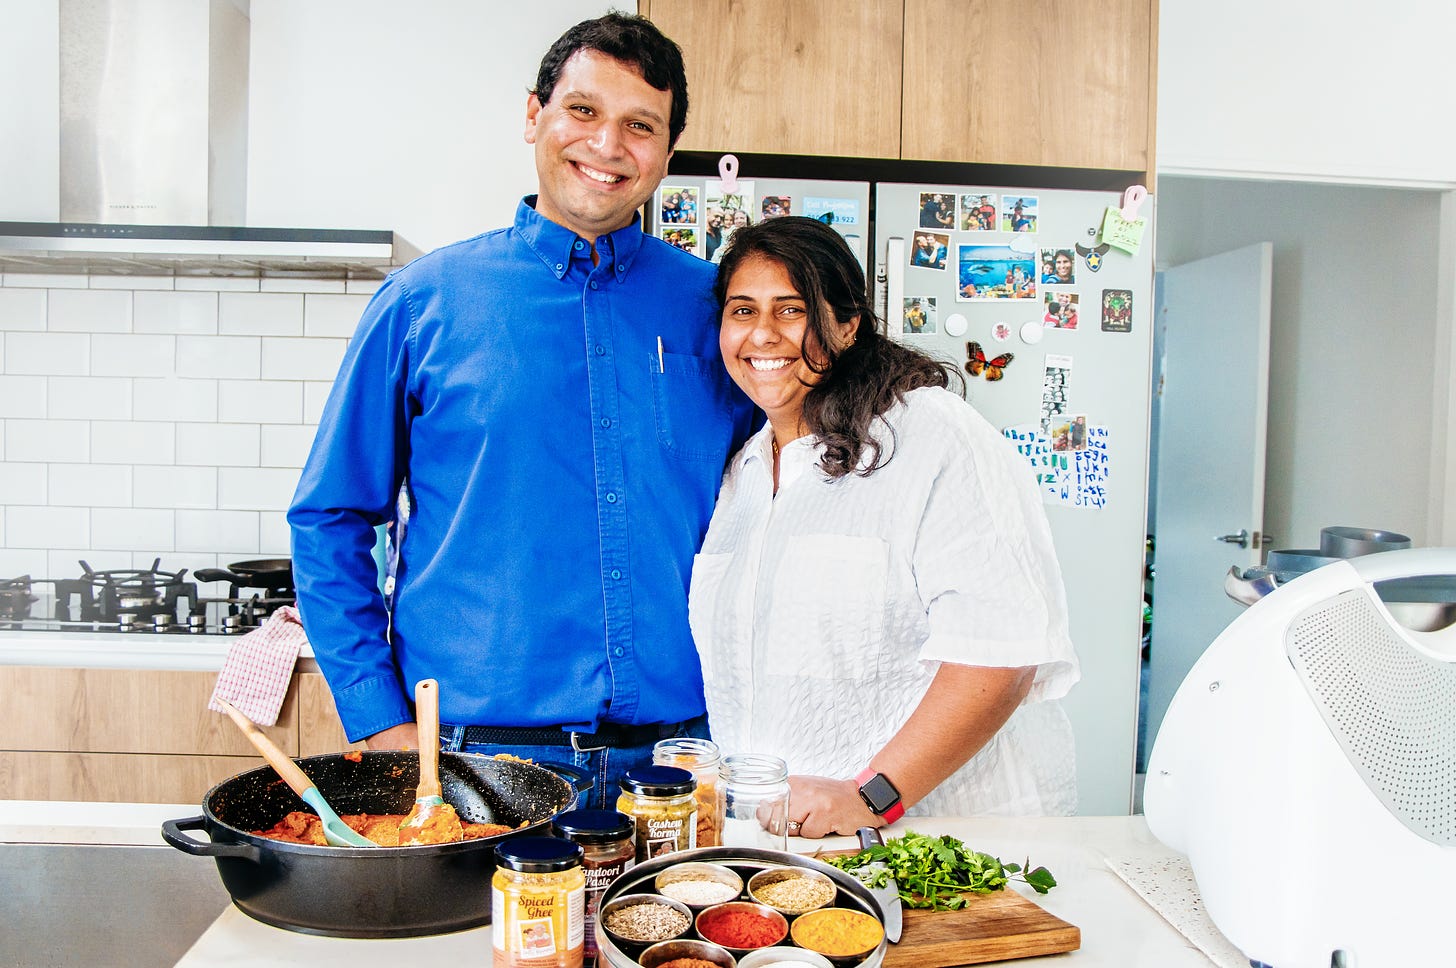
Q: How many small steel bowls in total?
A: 7